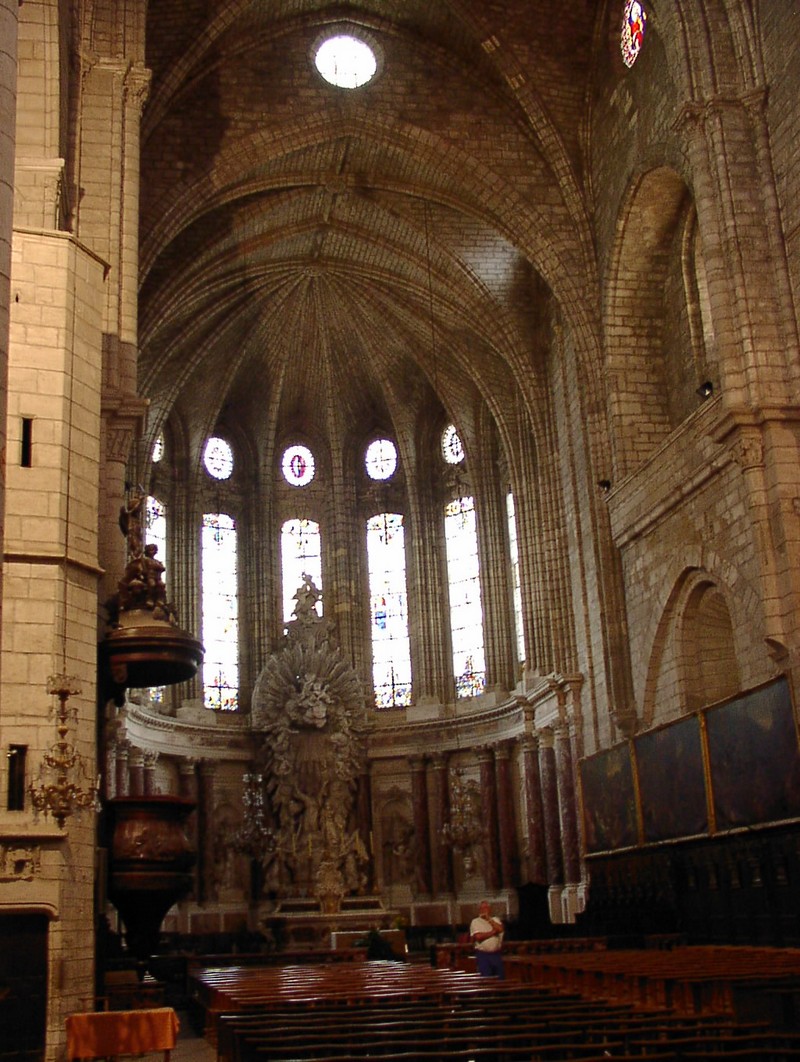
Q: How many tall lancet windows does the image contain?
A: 6